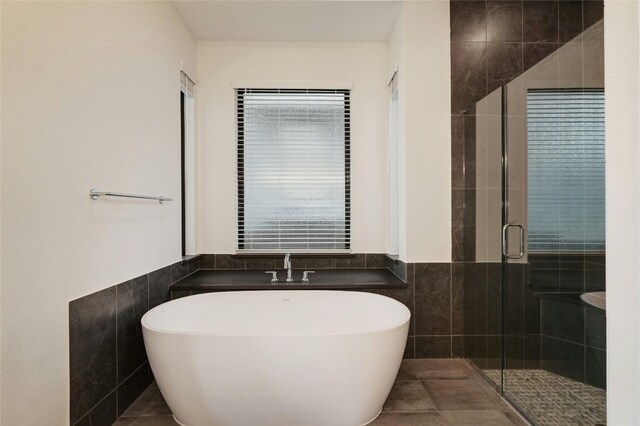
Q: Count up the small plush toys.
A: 0